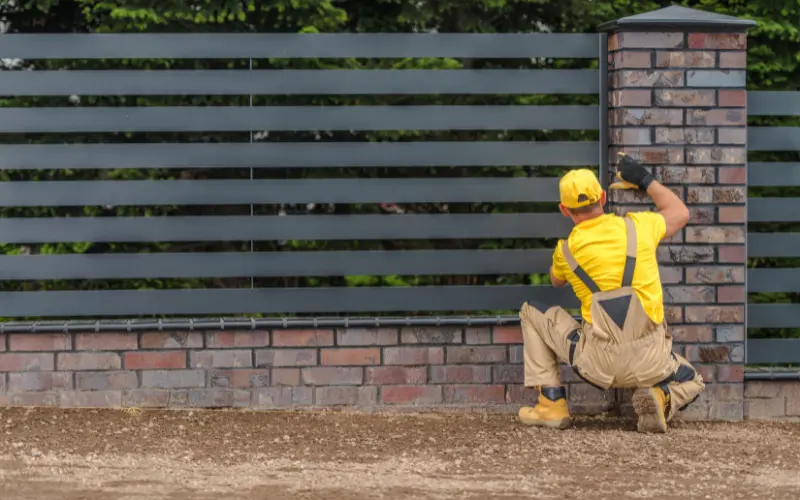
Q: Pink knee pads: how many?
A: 0